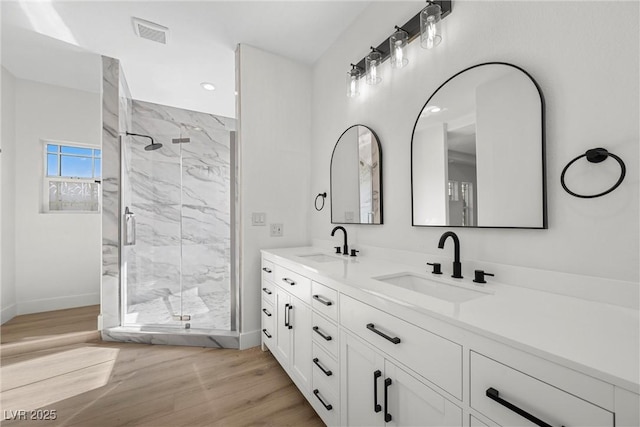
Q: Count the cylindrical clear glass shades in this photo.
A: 4